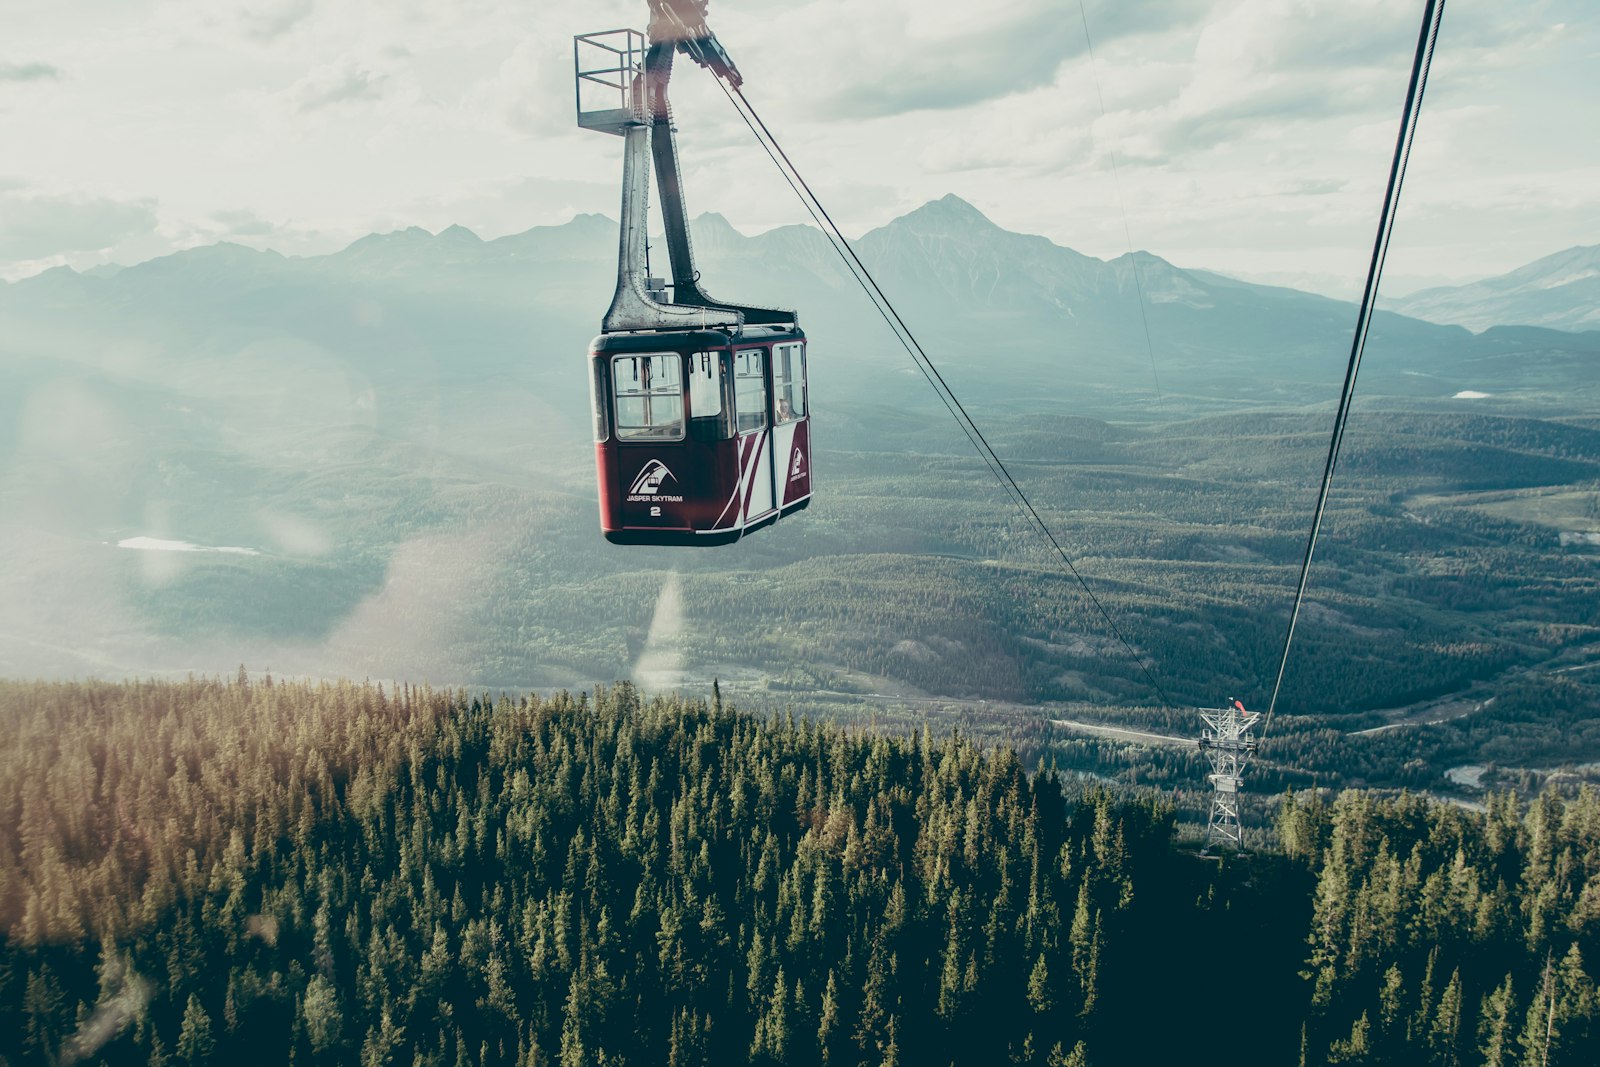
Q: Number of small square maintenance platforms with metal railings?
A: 1